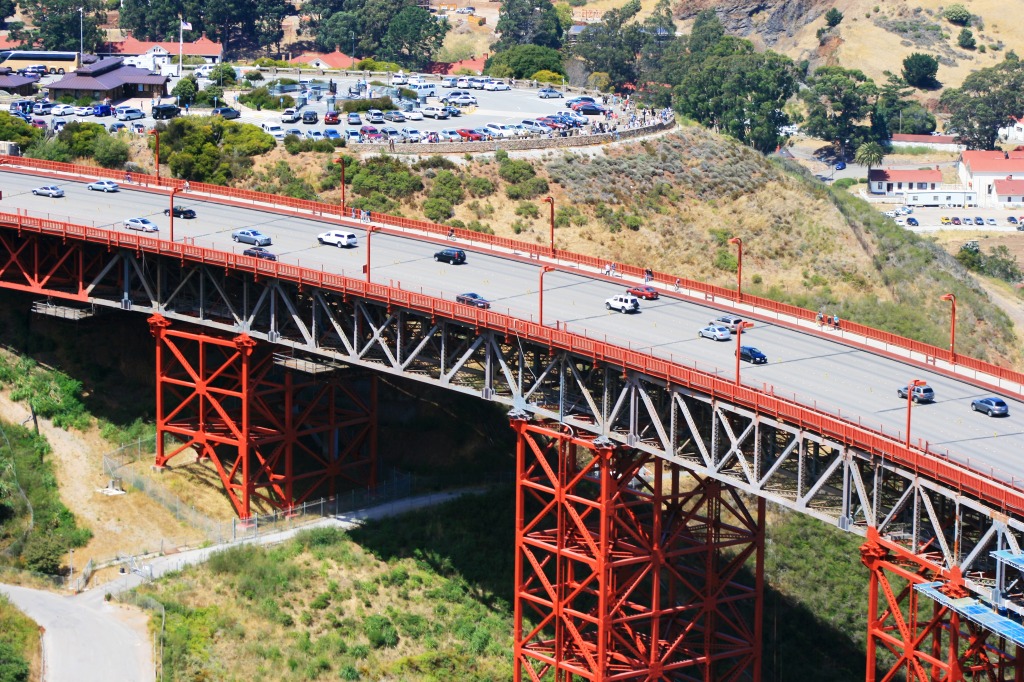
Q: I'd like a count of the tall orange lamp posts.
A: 10